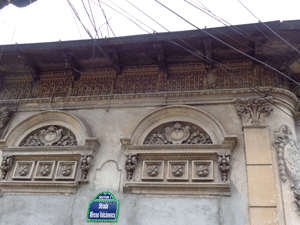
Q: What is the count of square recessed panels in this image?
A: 6